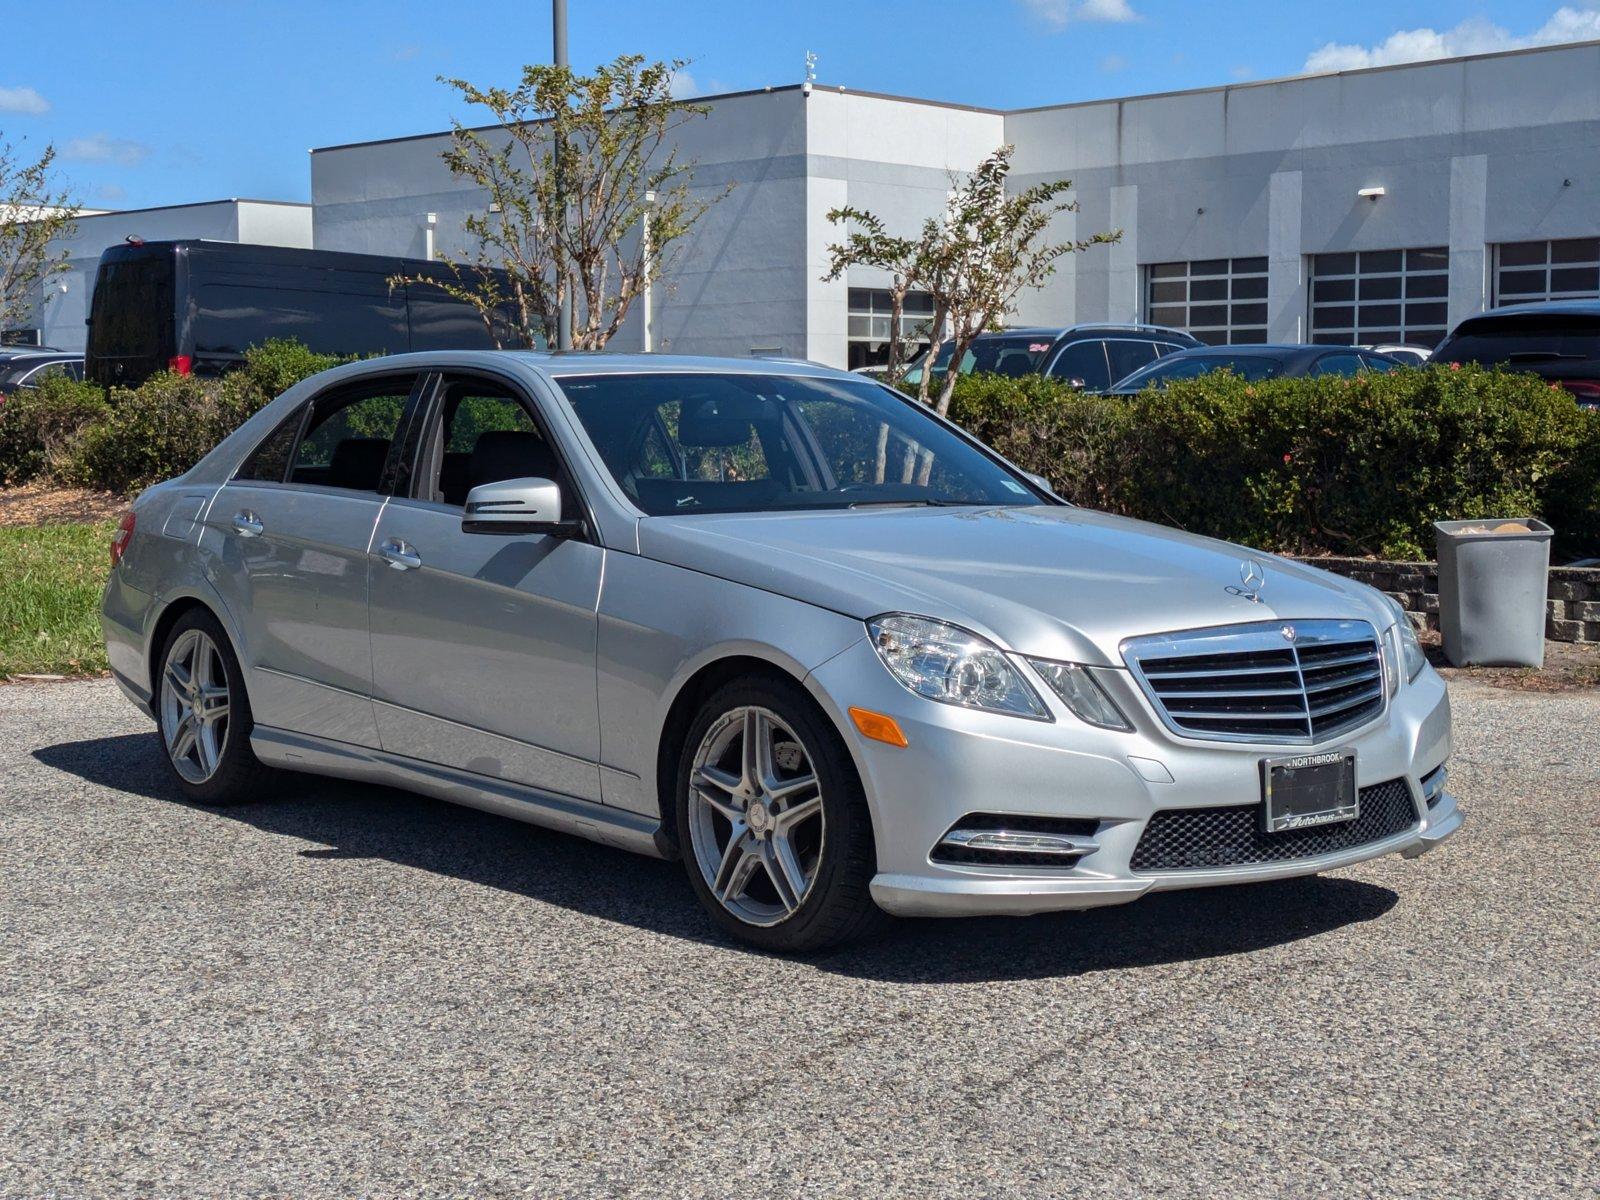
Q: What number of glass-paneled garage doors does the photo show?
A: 4